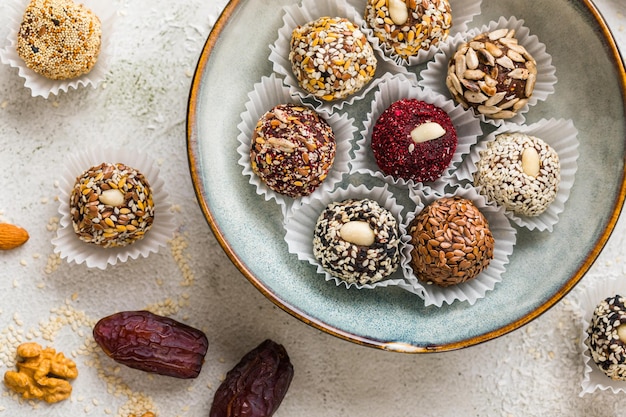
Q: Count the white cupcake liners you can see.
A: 11